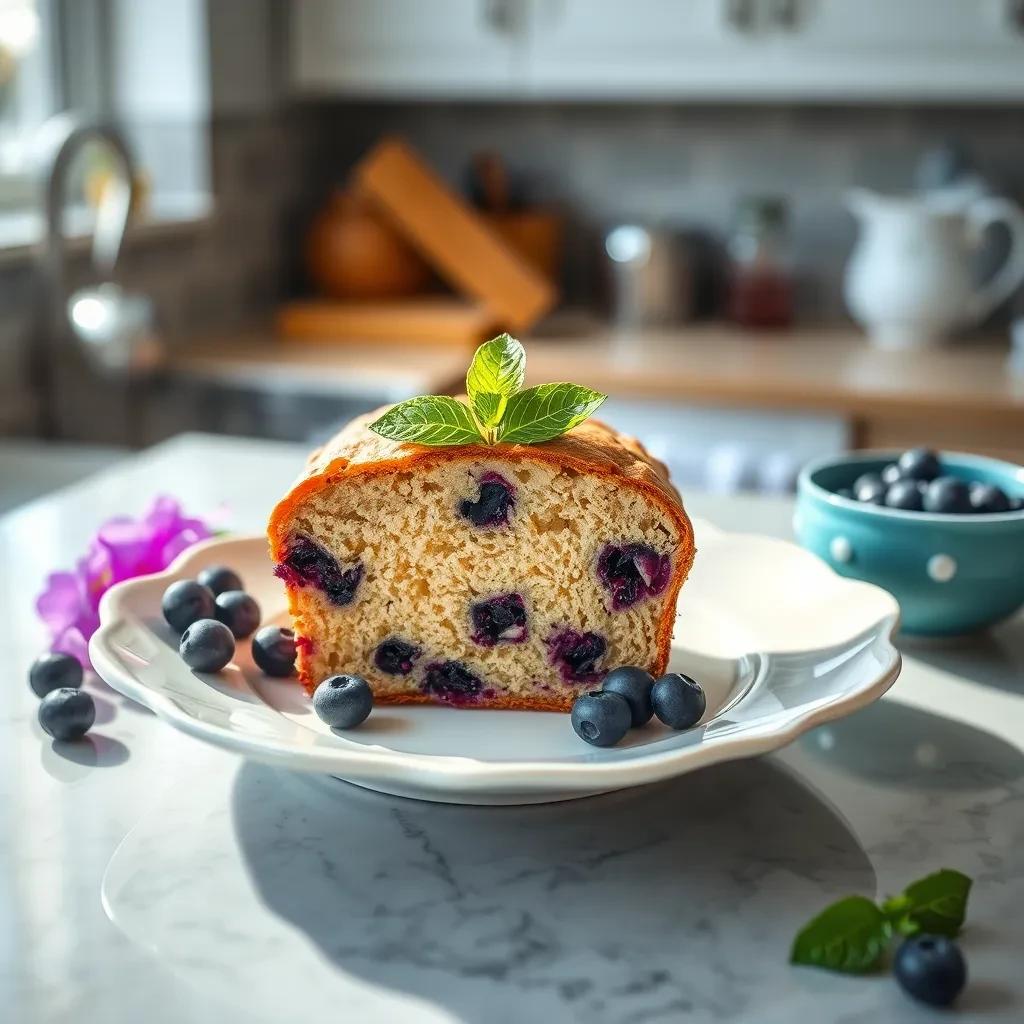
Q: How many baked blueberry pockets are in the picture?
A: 7